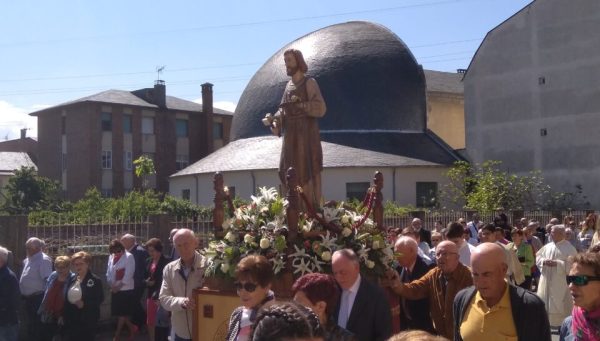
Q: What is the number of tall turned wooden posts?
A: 3